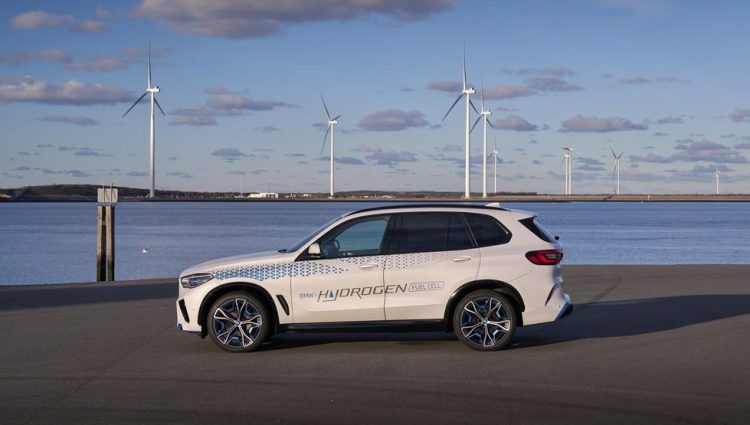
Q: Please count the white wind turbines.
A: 9